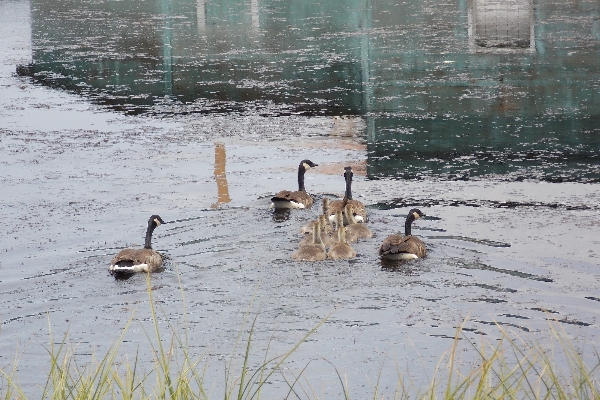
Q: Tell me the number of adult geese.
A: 4